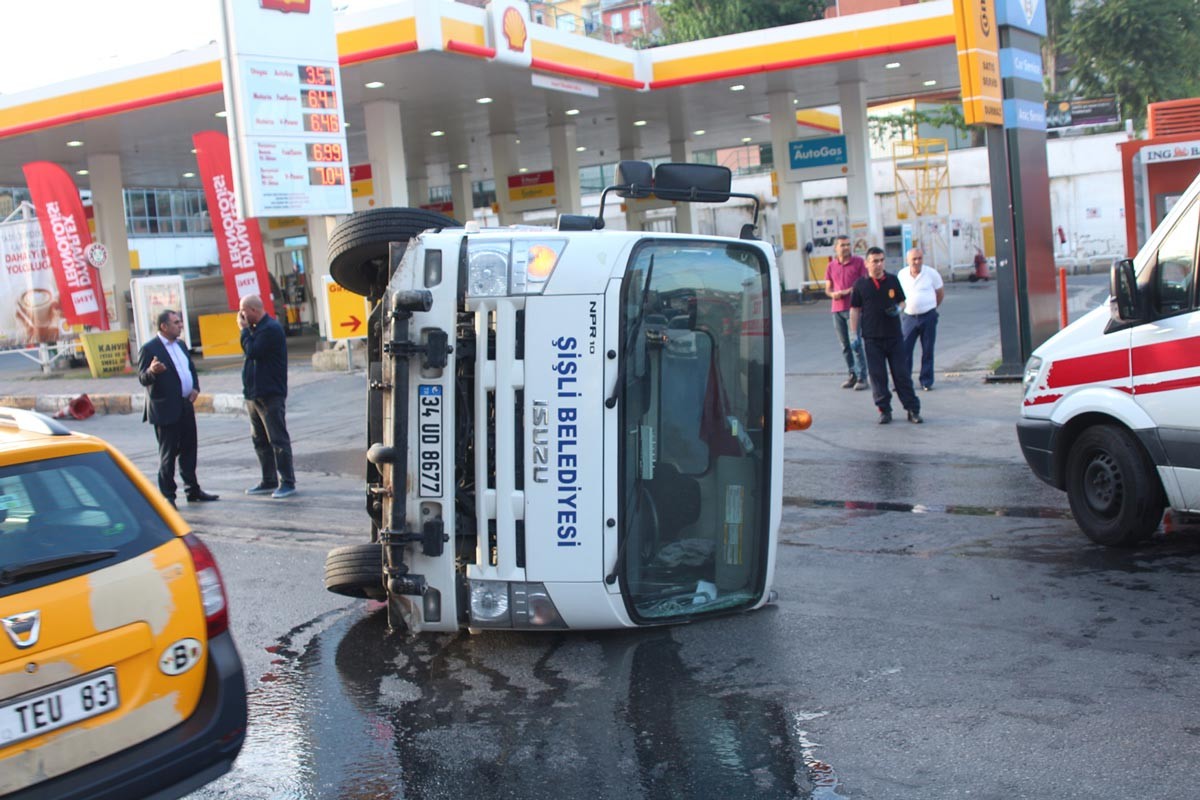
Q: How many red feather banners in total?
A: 2